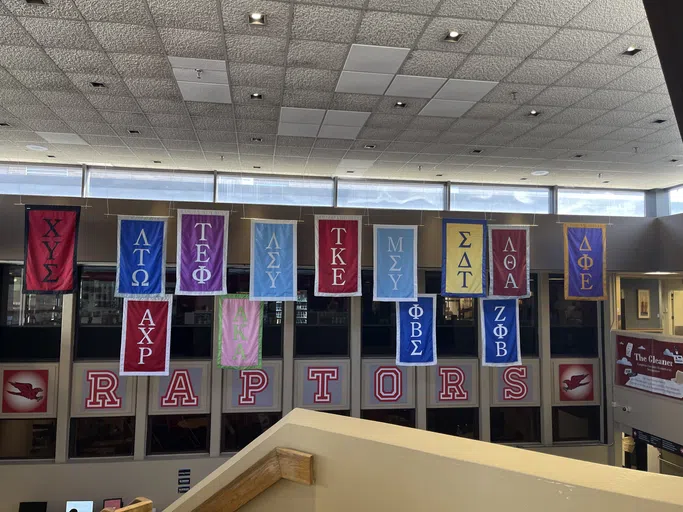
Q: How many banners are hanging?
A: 13